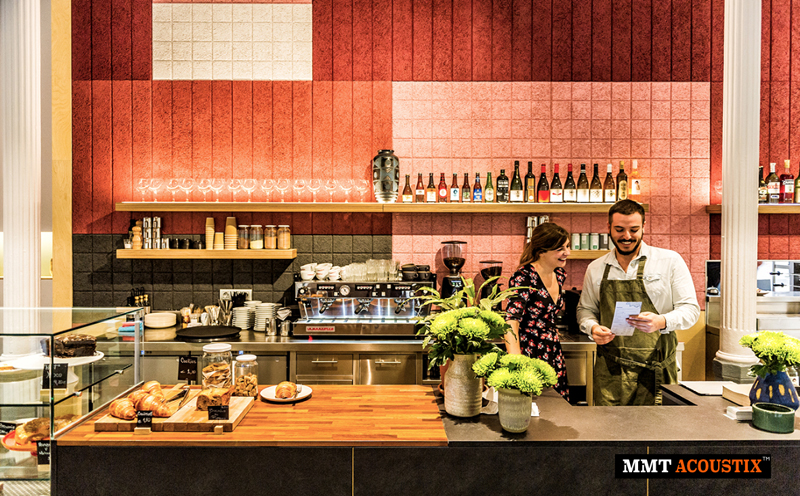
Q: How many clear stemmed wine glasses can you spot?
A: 15